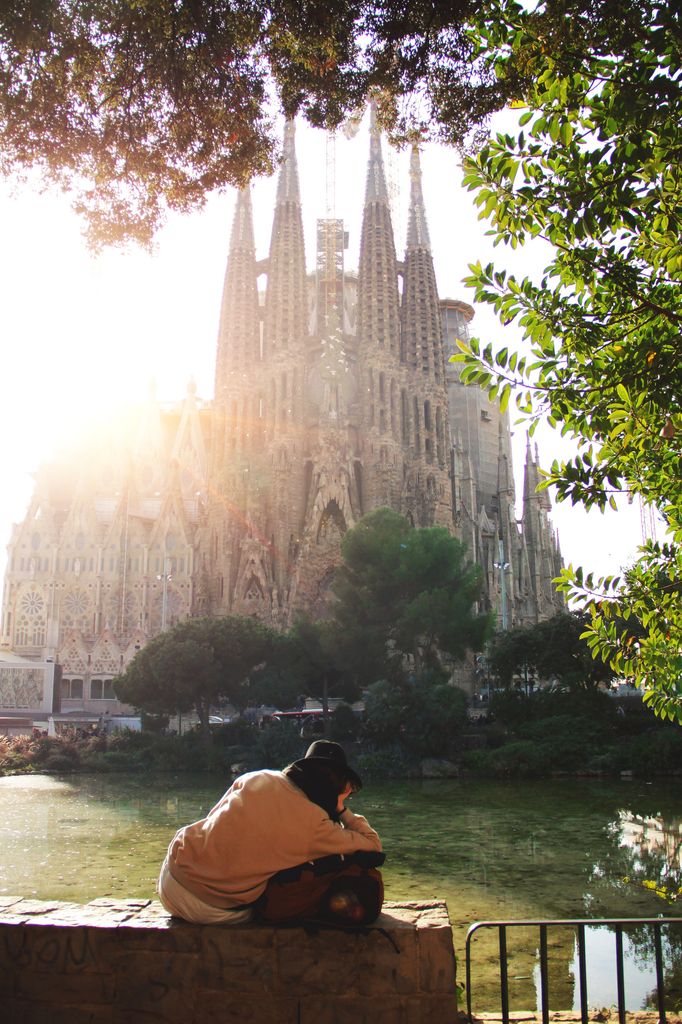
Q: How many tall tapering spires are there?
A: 4